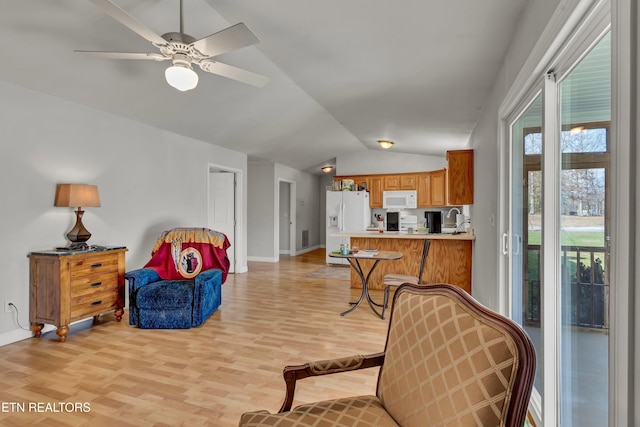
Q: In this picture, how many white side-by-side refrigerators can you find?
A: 1